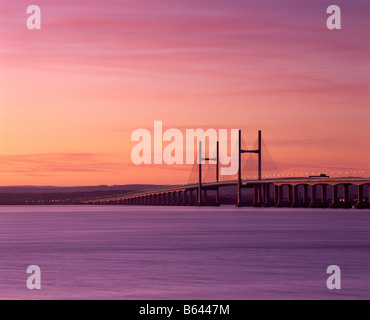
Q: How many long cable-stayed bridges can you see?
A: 1